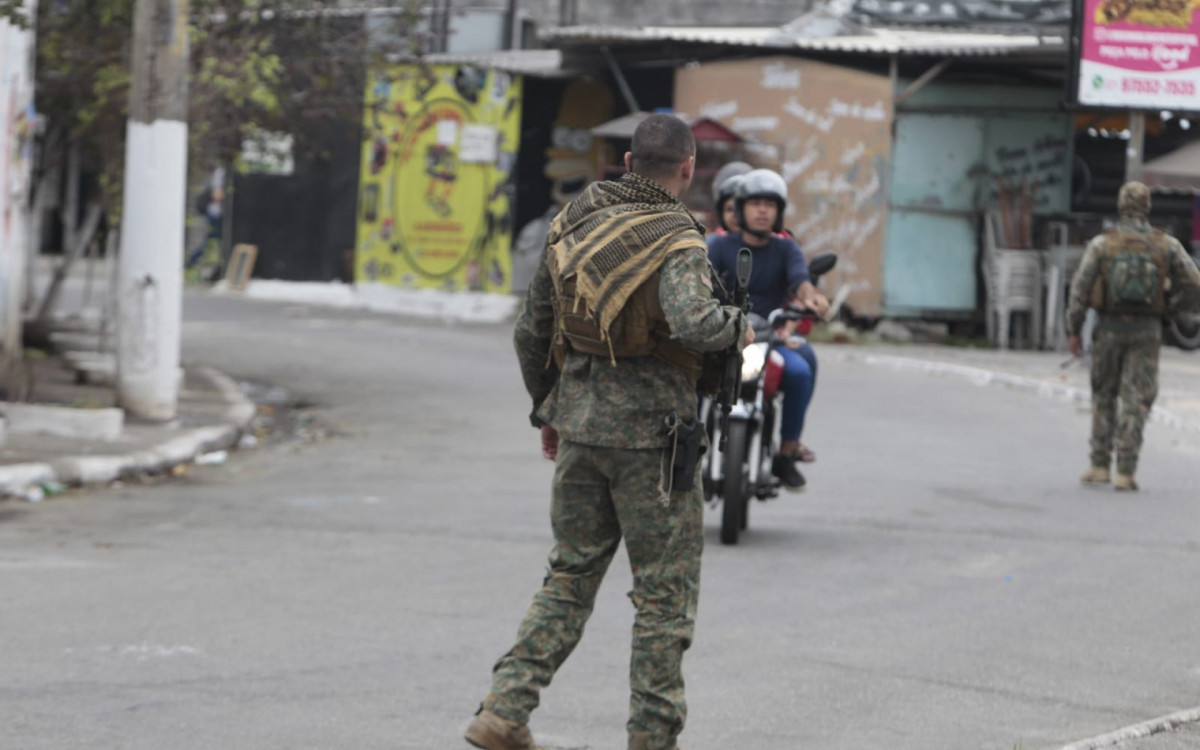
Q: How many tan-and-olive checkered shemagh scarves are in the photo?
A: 1